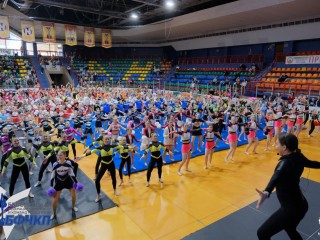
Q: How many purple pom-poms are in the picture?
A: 2